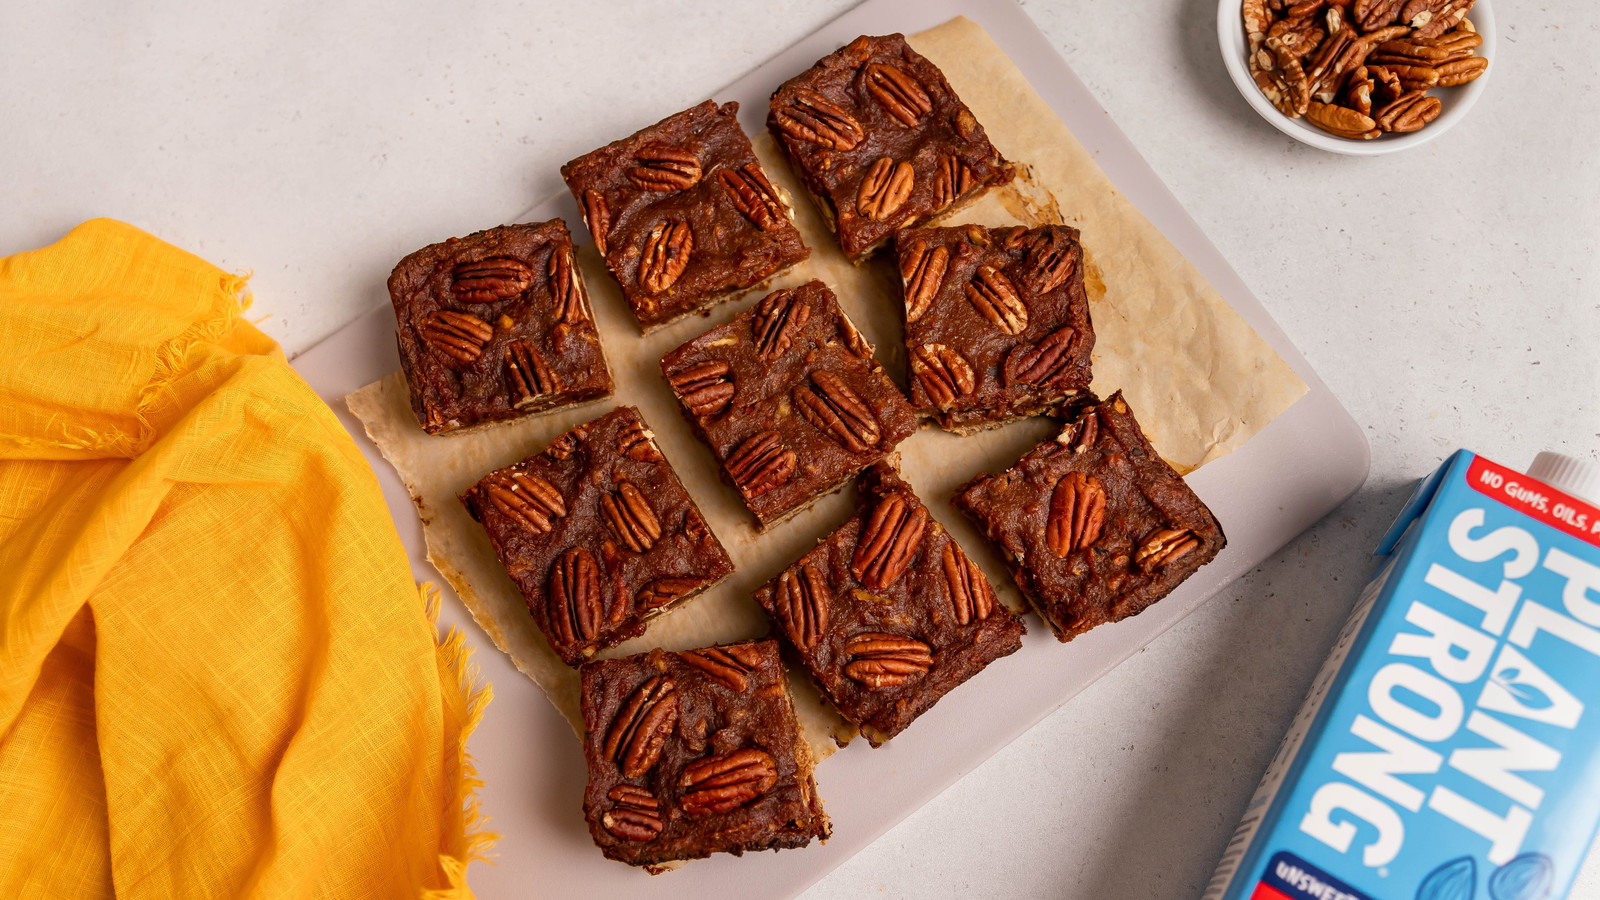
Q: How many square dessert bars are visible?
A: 9